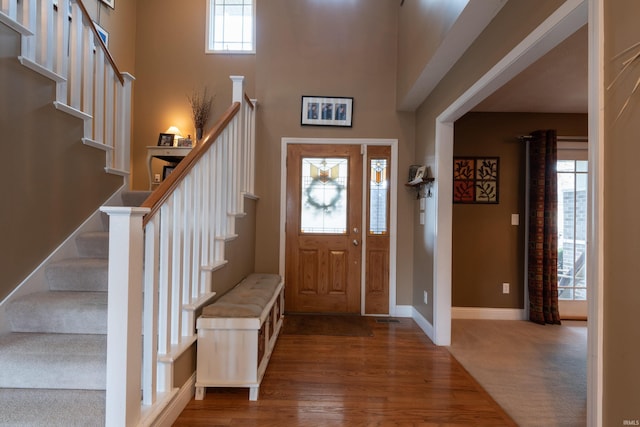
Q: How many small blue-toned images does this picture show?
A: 3